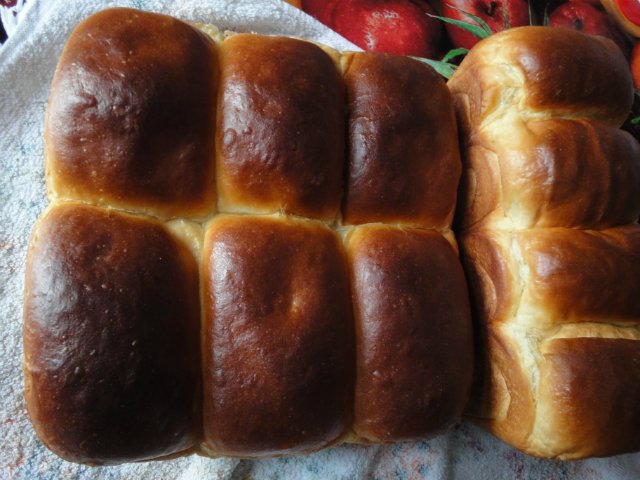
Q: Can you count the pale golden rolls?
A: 4